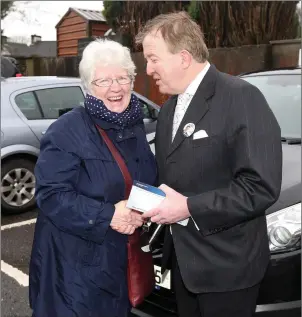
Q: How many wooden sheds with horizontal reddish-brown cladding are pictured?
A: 1